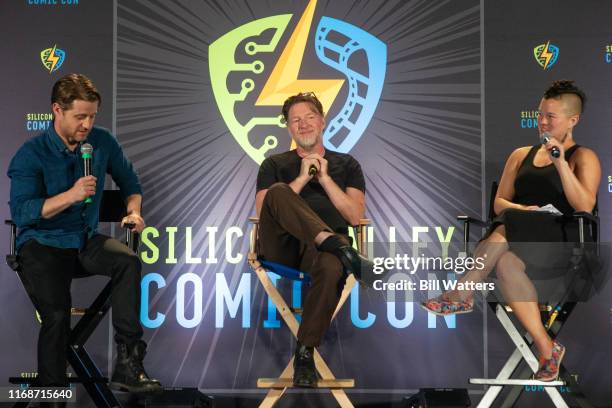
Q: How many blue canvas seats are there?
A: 1